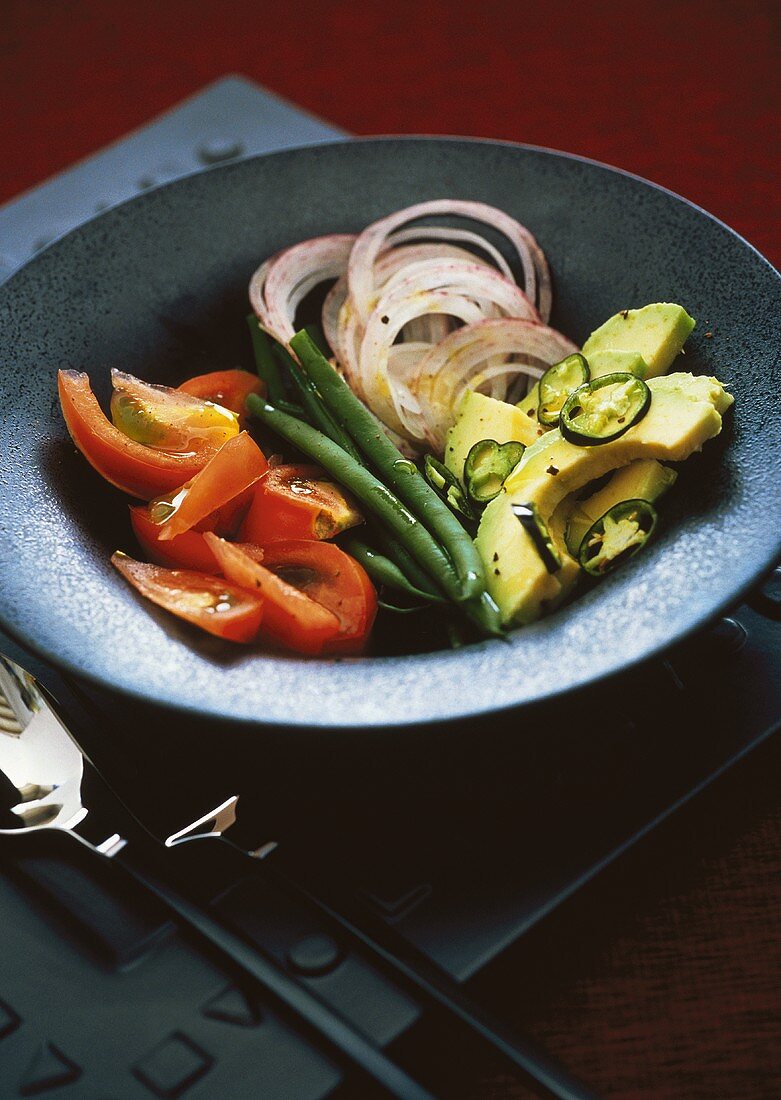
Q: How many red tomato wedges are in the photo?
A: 8